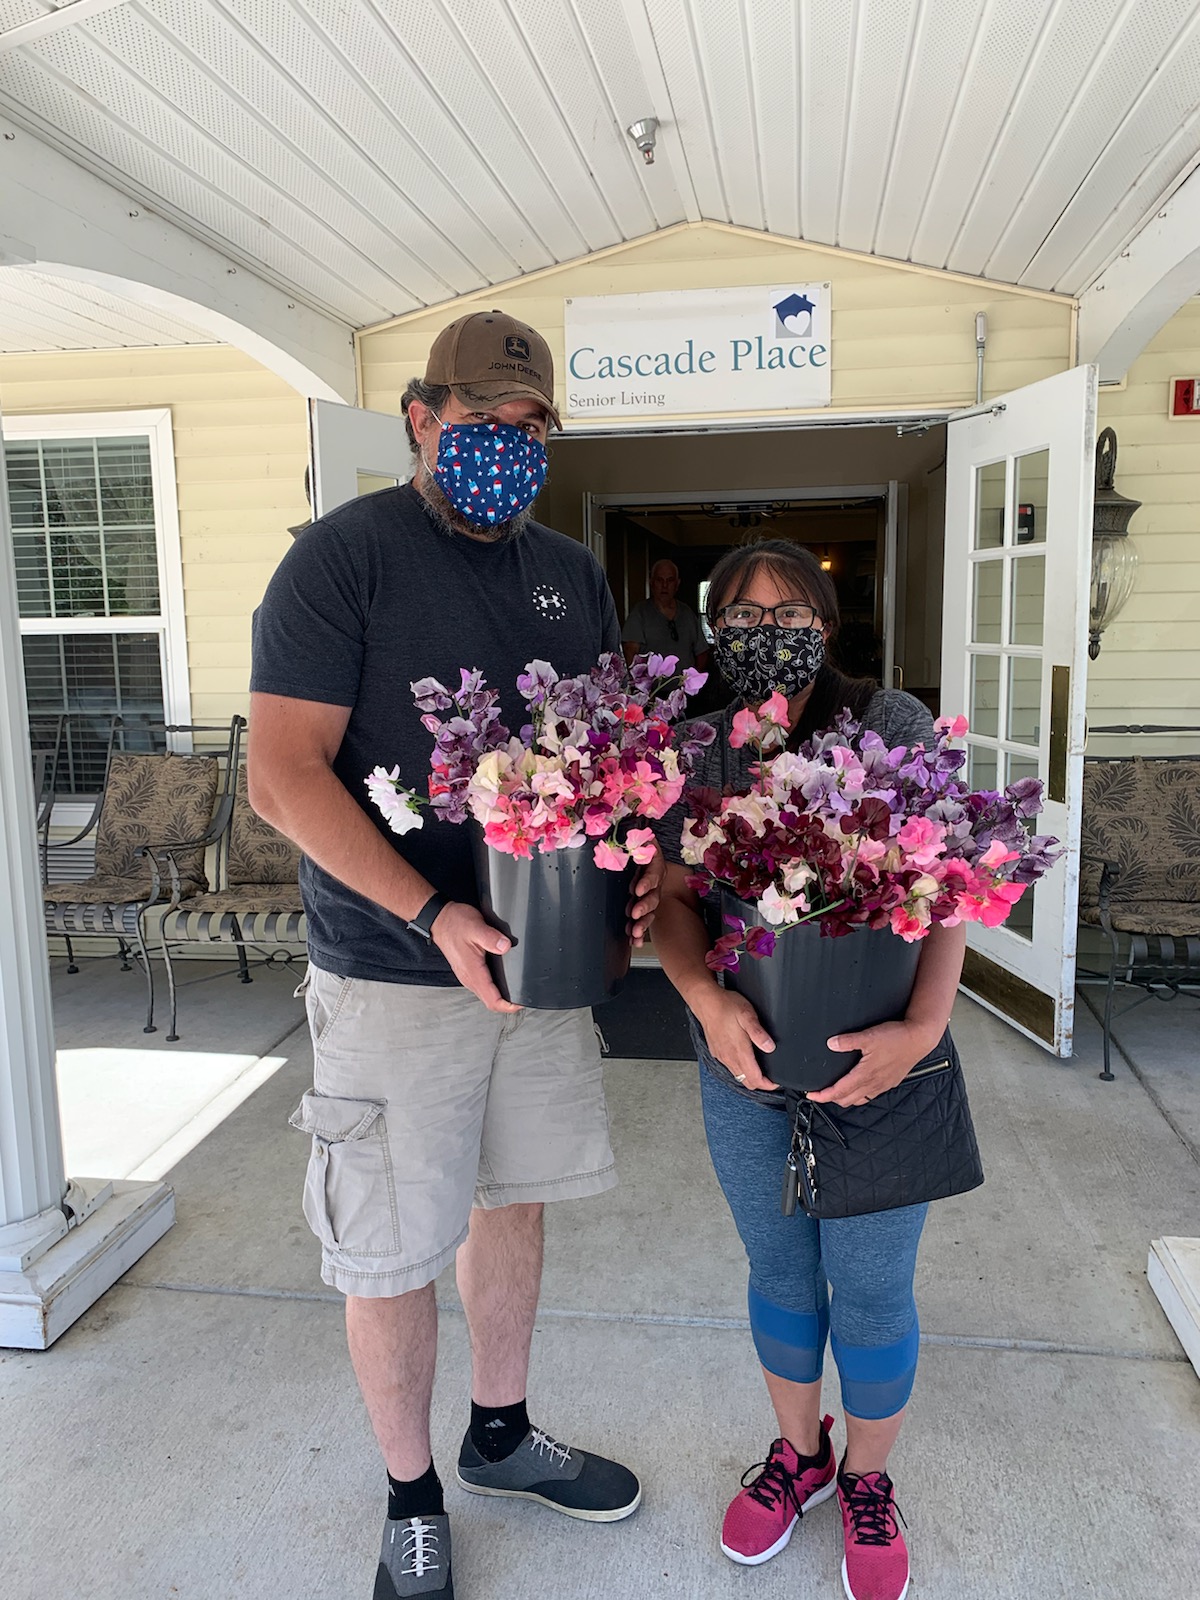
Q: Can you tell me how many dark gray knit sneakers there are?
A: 2